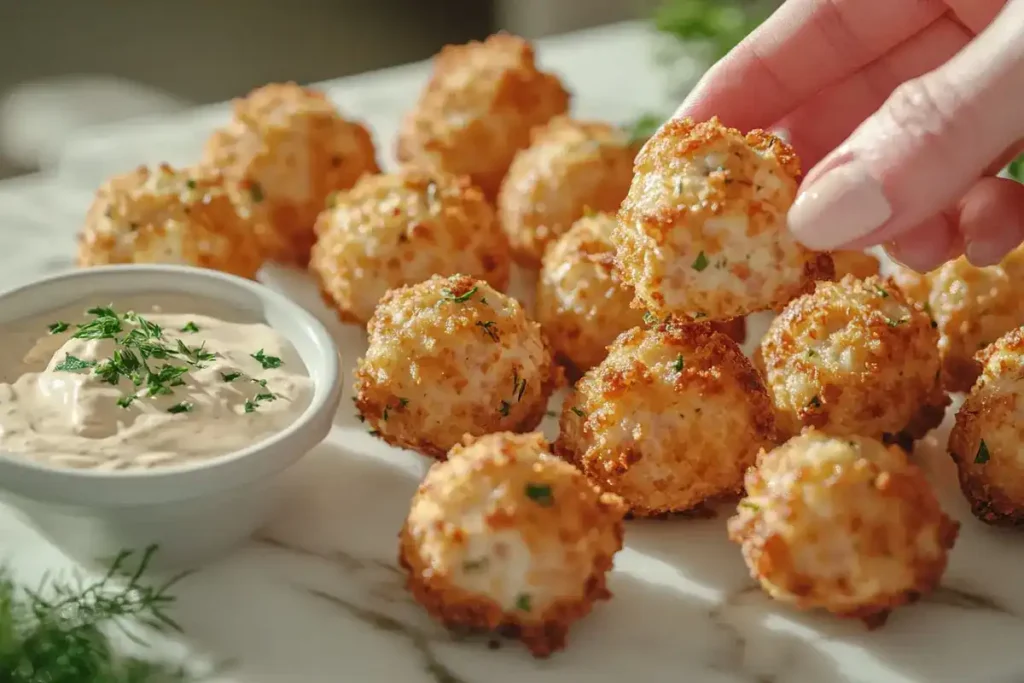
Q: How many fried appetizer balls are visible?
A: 15